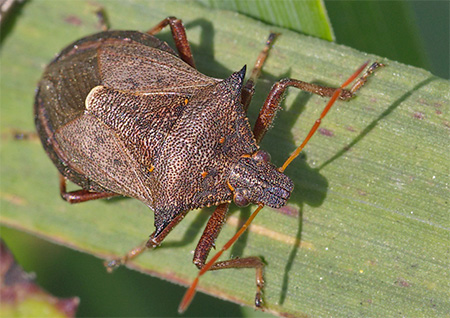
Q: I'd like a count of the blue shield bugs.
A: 0